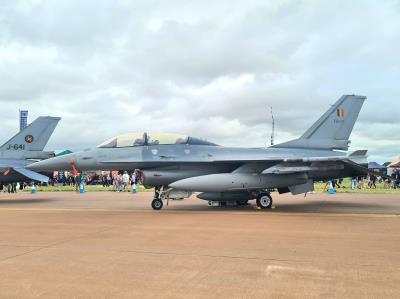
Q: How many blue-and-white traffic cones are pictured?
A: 4